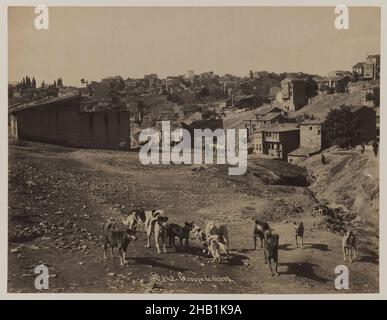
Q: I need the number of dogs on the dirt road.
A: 11